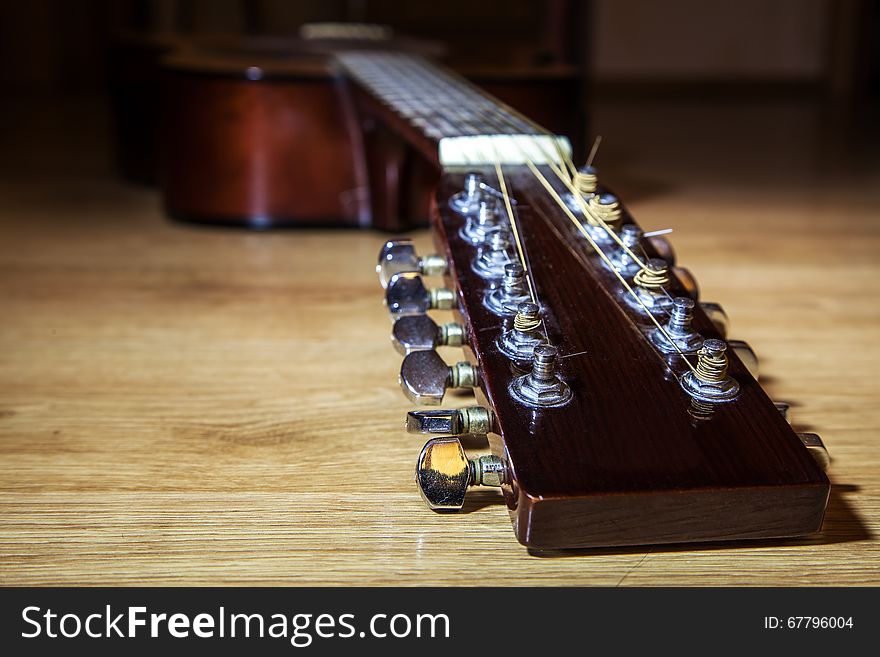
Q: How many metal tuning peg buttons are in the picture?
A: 12